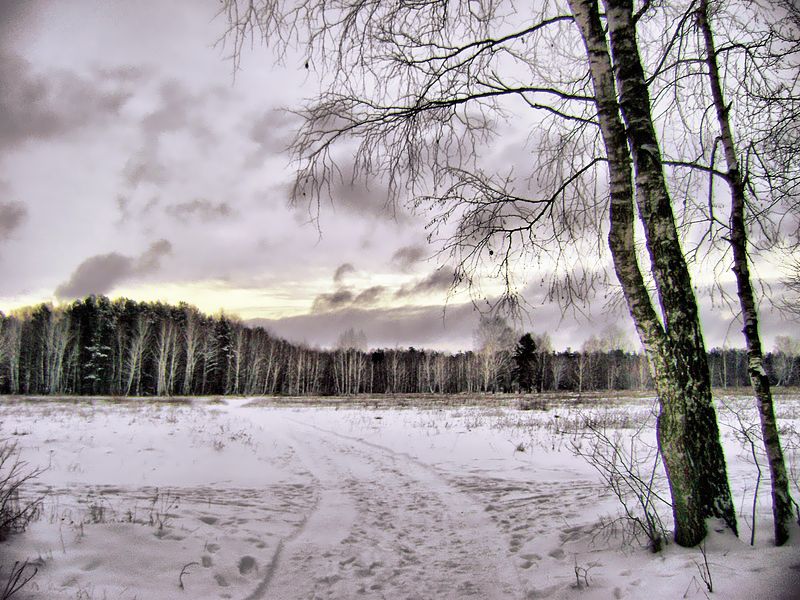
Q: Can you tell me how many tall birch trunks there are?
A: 3